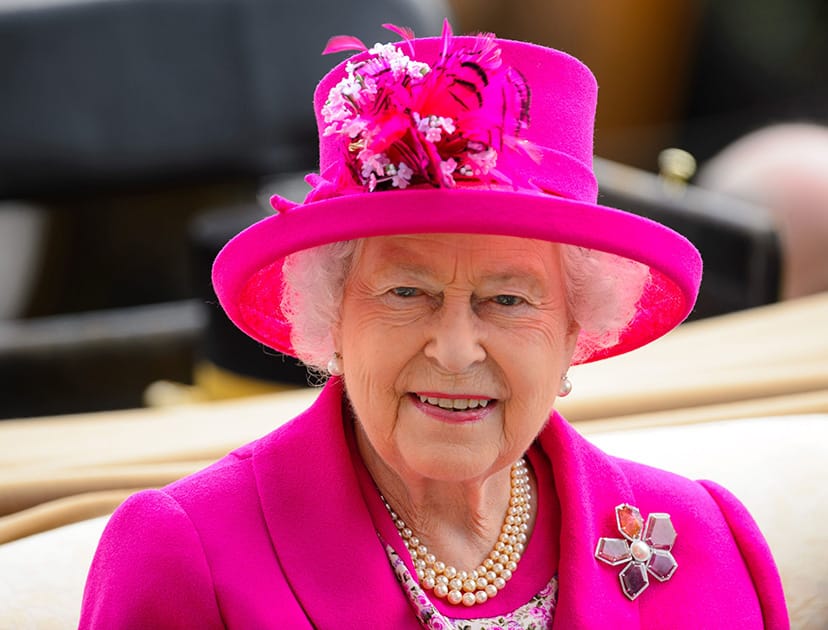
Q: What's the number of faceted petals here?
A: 5